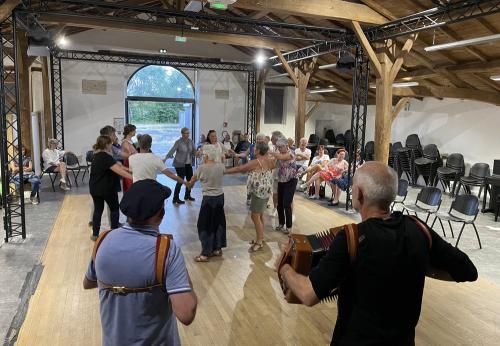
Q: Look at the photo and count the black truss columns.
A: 4